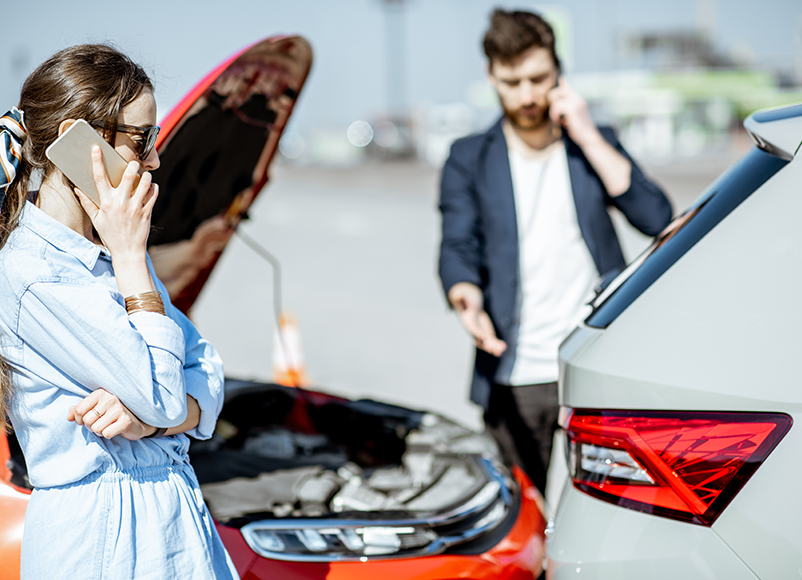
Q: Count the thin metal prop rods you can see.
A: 1